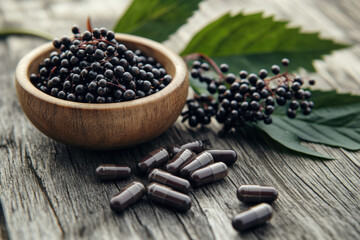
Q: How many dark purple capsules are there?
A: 12